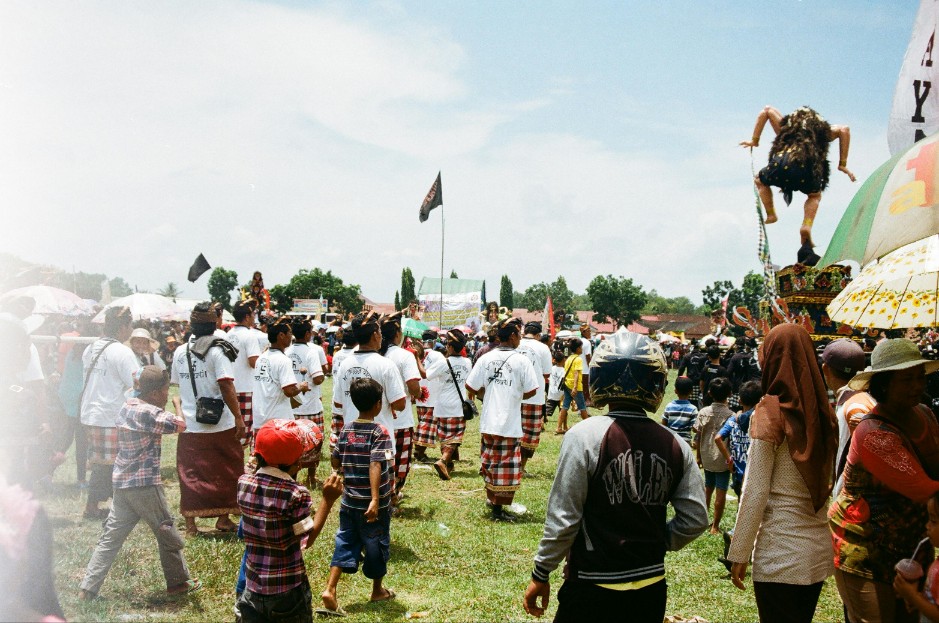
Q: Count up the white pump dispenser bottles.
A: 0